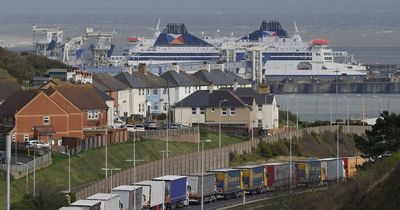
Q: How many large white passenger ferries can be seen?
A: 2